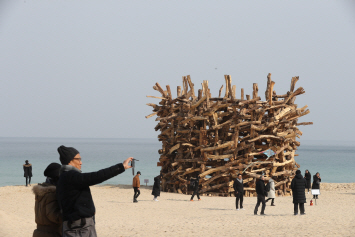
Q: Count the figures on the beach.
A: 12